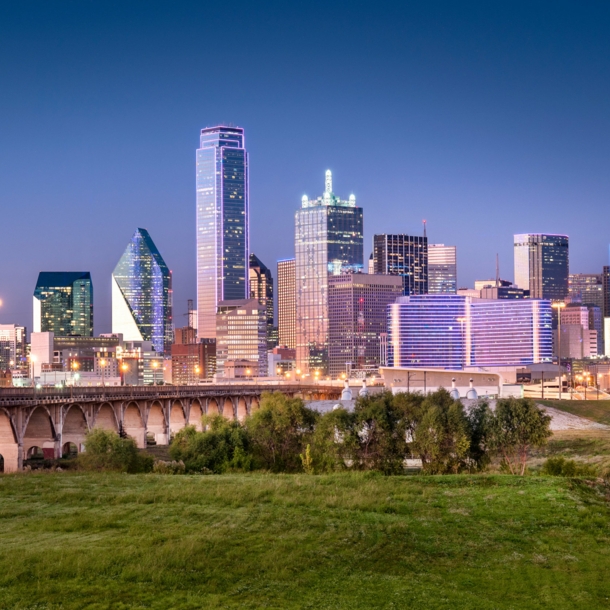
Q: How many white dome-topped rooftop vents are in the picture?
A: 4